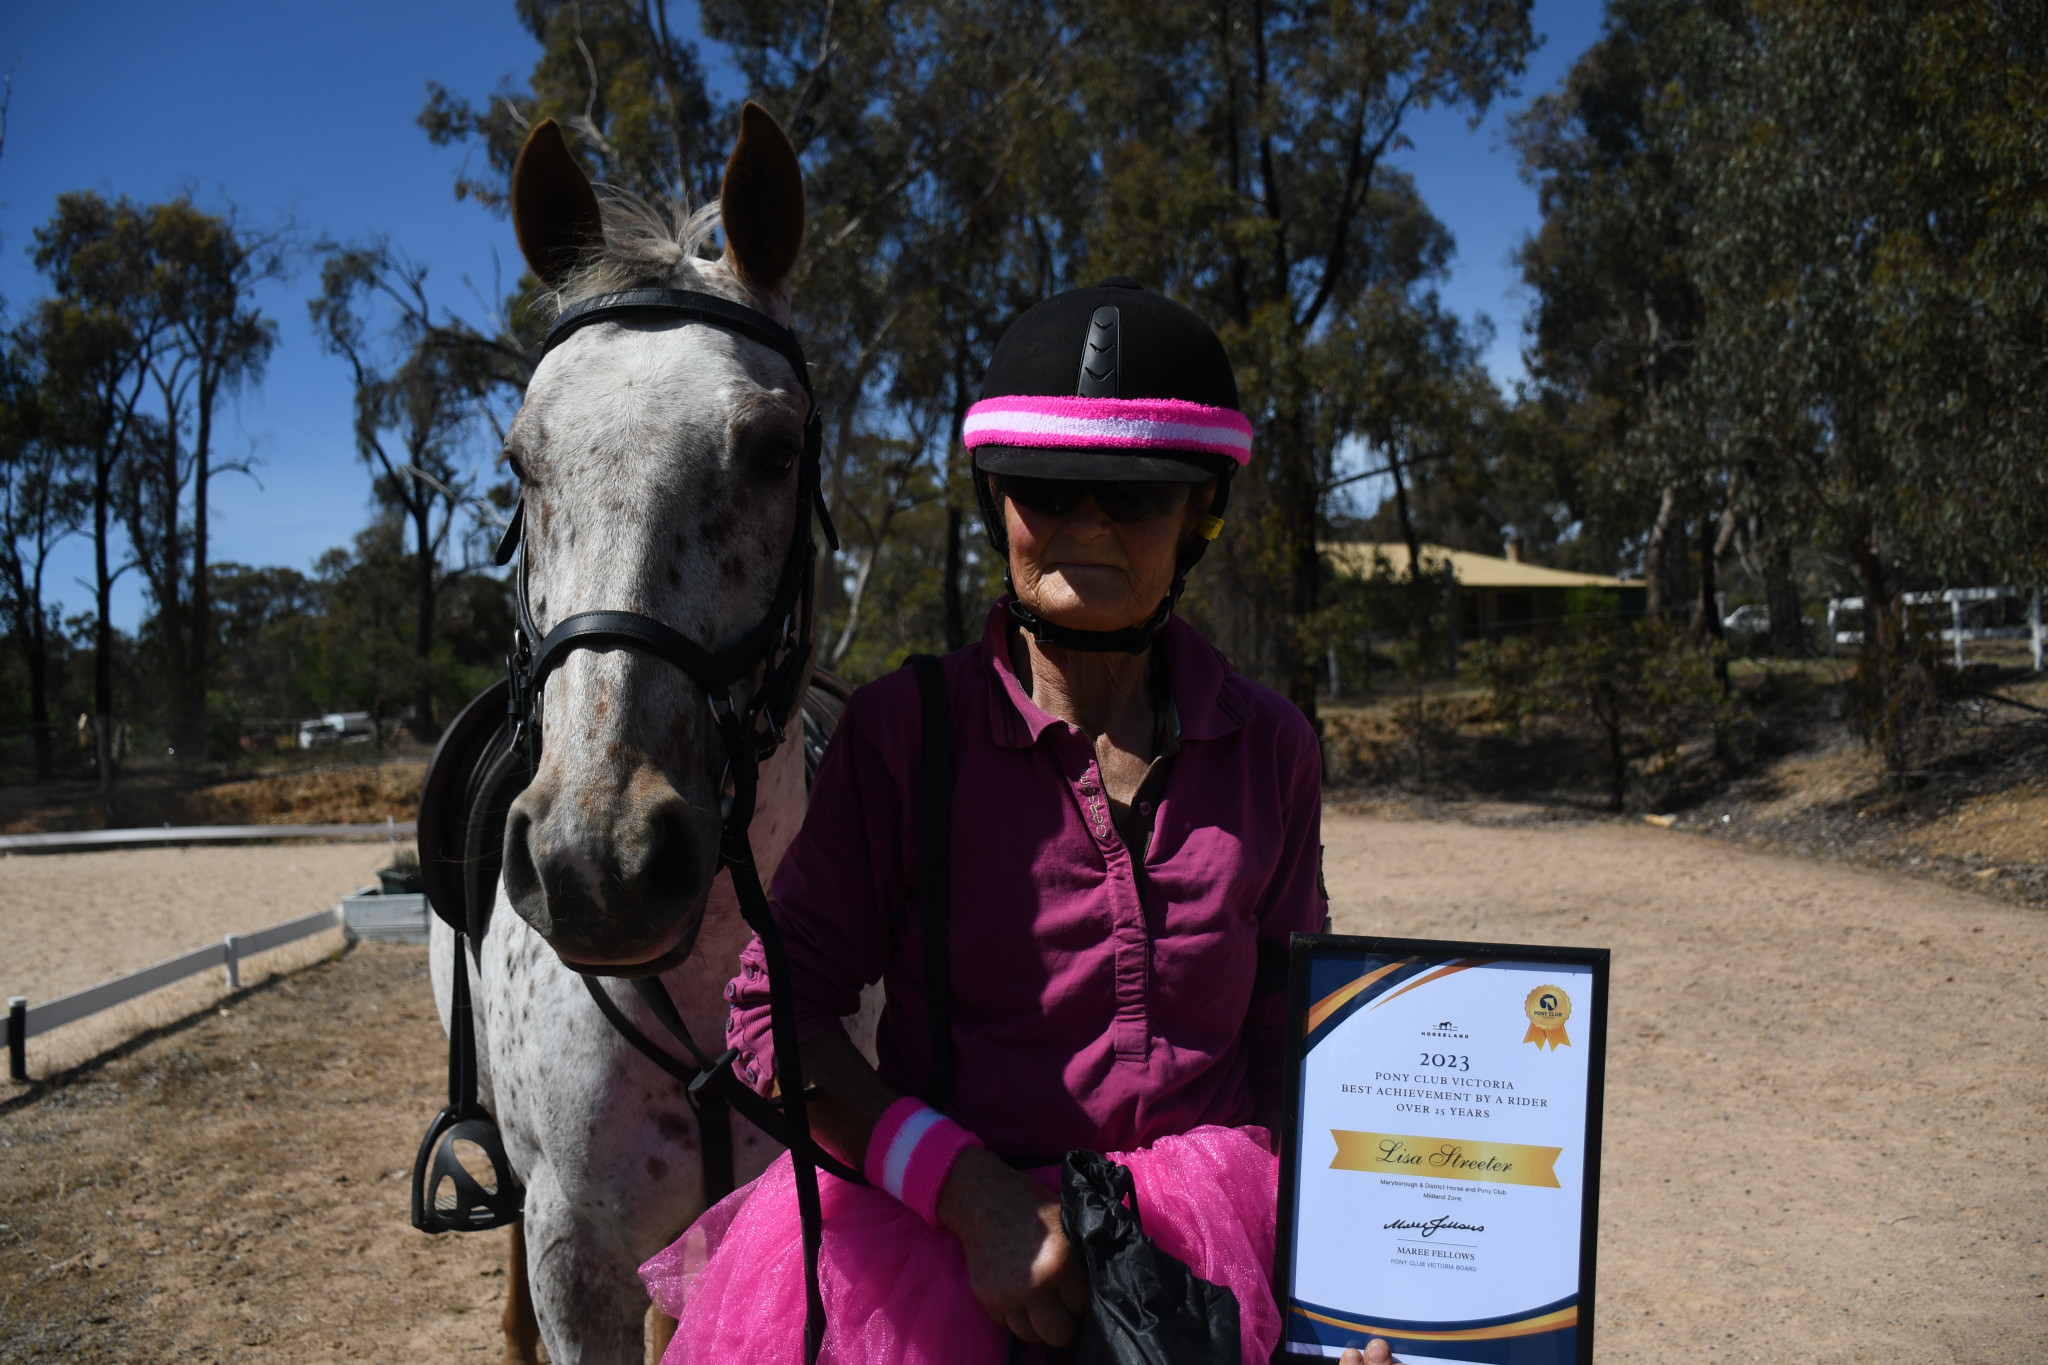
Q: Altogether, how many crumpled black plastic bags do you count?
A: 1